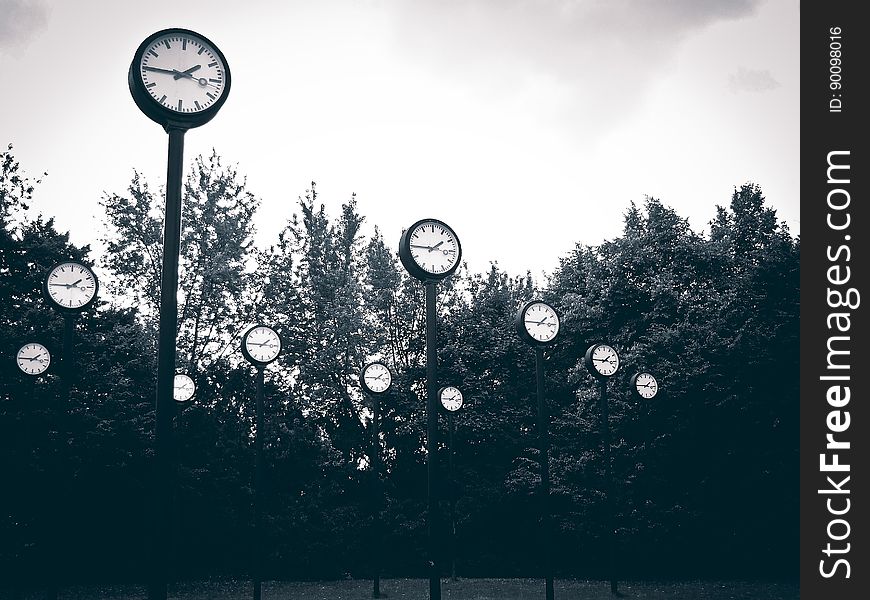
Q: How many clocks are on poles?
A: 11